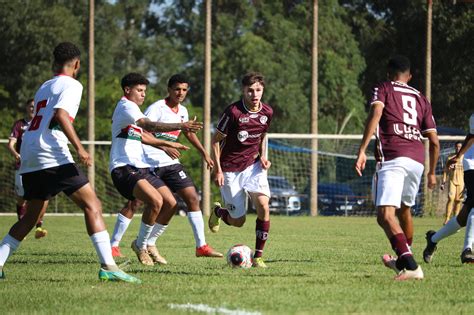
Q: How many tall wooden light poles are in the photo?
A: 4